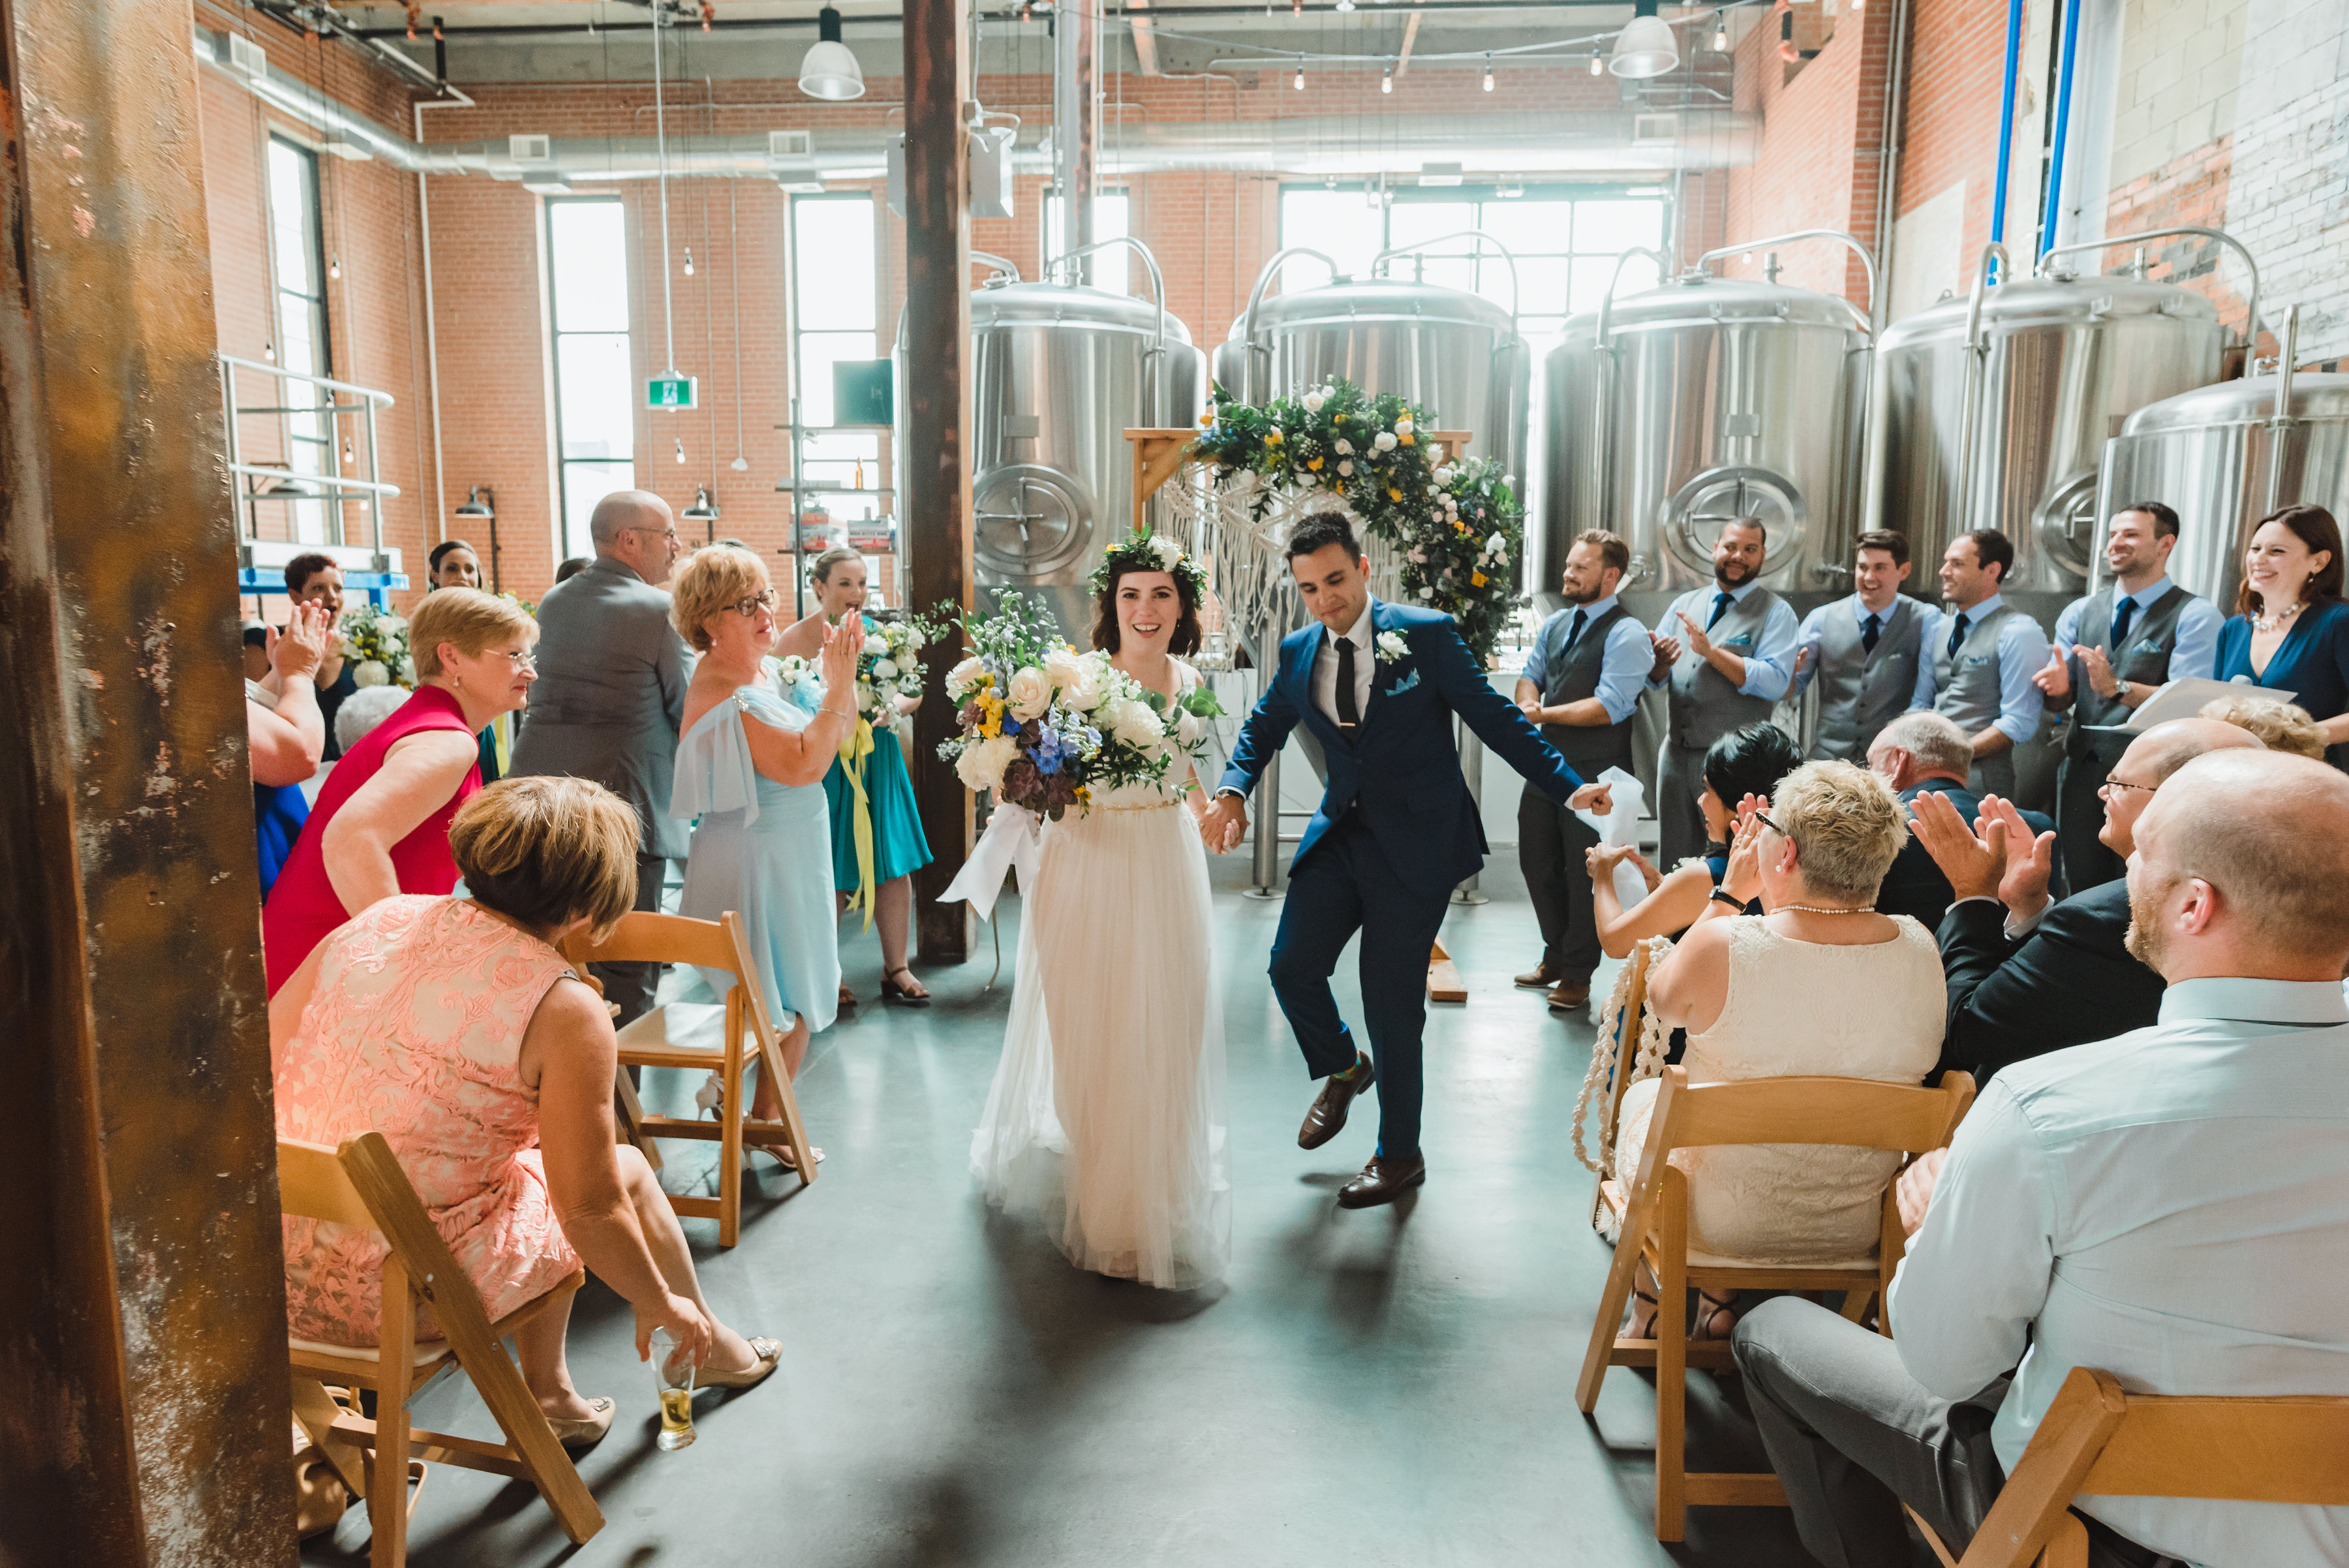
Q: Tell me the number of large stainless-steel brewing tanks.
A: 5